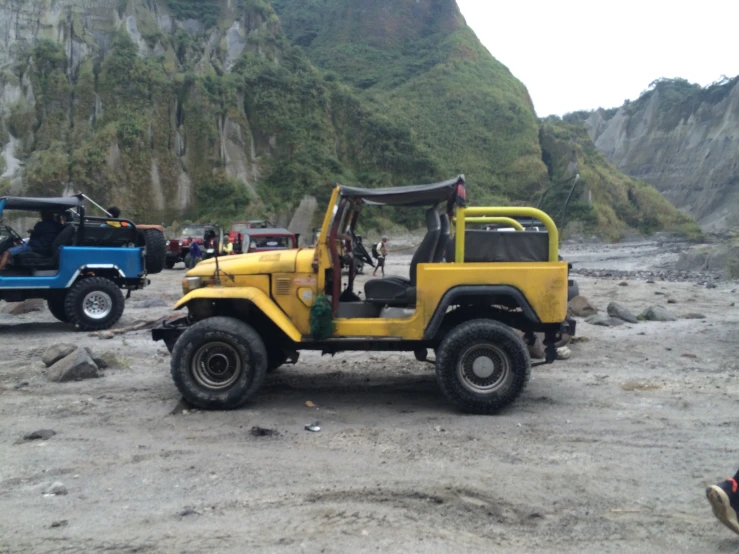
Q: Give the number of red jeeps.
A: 3